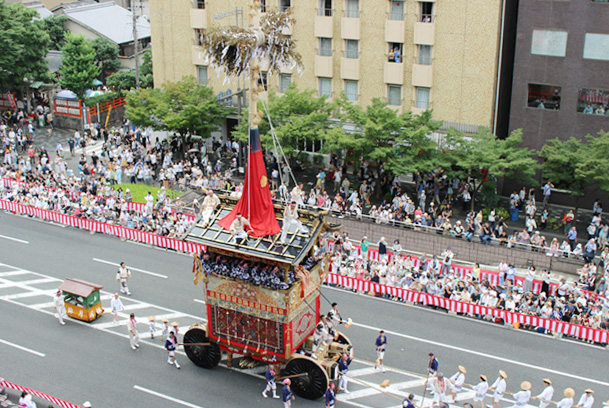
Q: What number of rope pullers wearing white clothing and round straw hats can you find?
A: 7